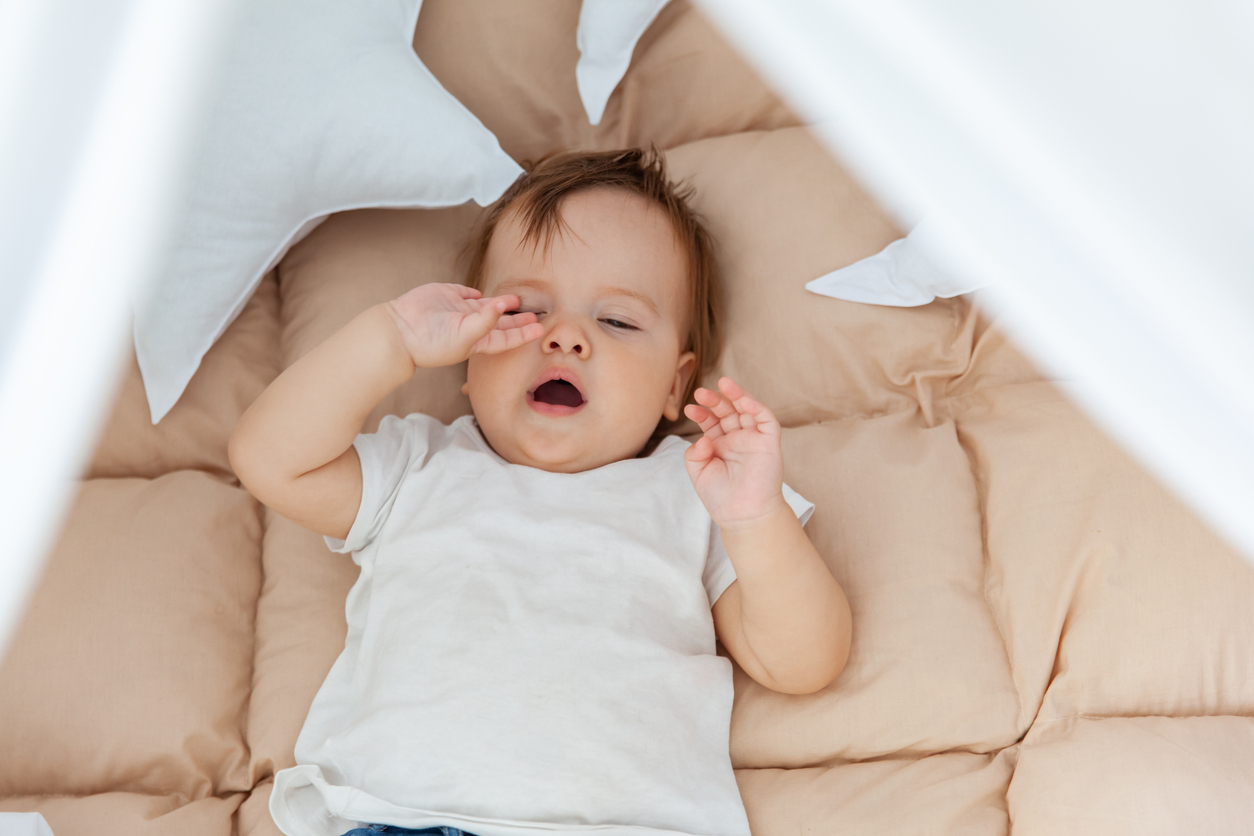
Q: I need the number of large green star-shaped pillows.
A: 0